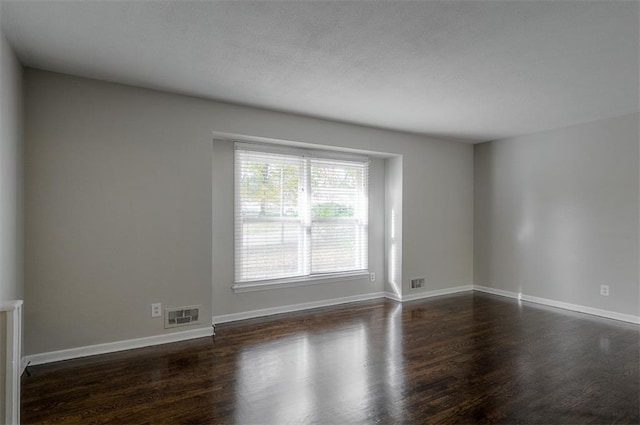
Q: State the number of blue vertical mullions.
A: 0